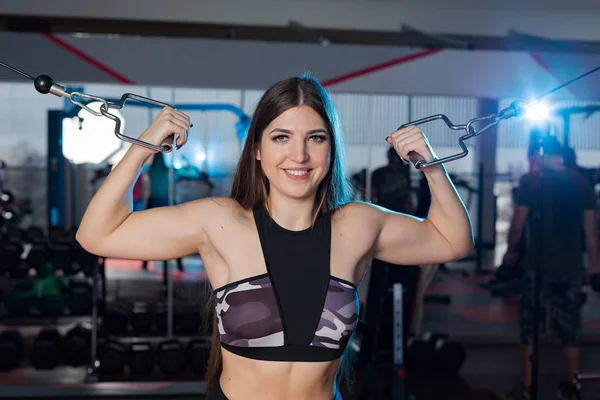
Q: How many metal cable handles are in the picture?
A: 2